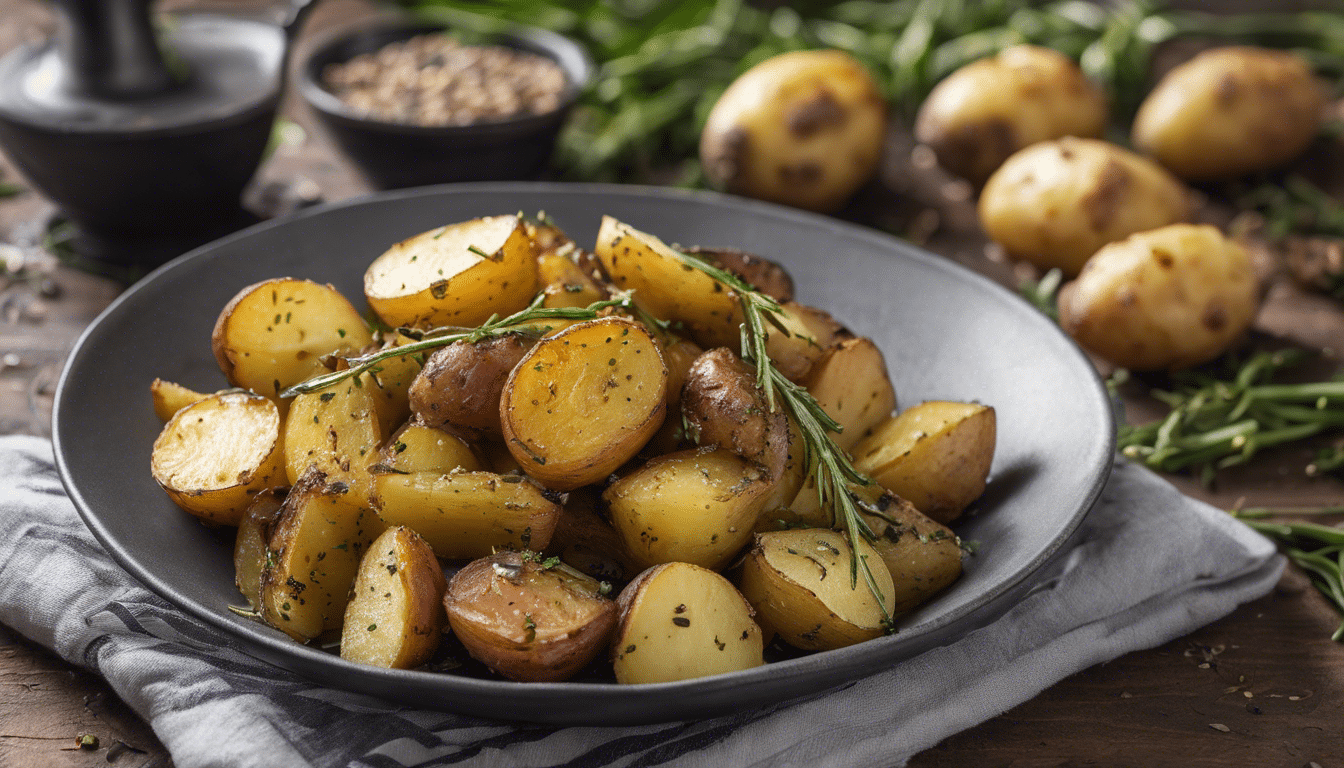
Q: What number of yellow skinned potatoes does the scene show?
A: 5